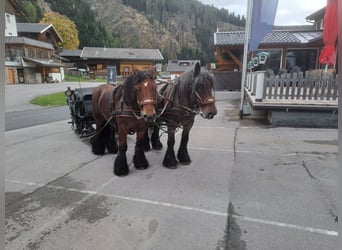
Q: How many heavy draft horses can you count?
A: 2